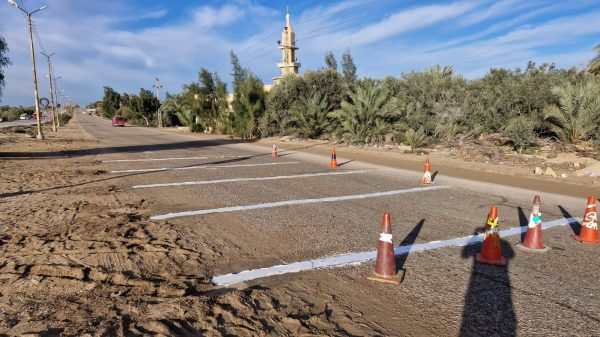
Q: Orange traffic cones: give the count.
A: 7